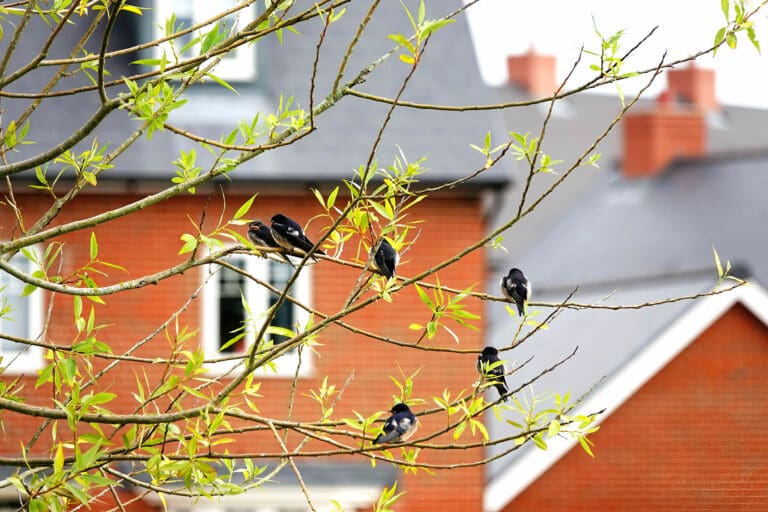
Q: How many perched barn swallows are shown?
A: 6